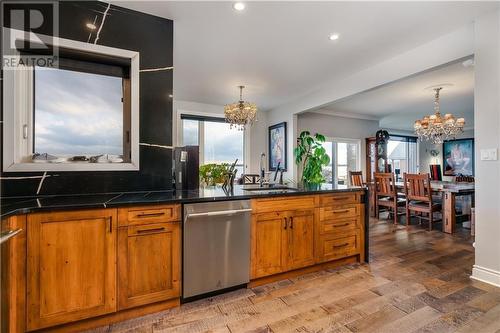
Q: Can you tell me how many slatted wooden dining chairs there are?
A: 3